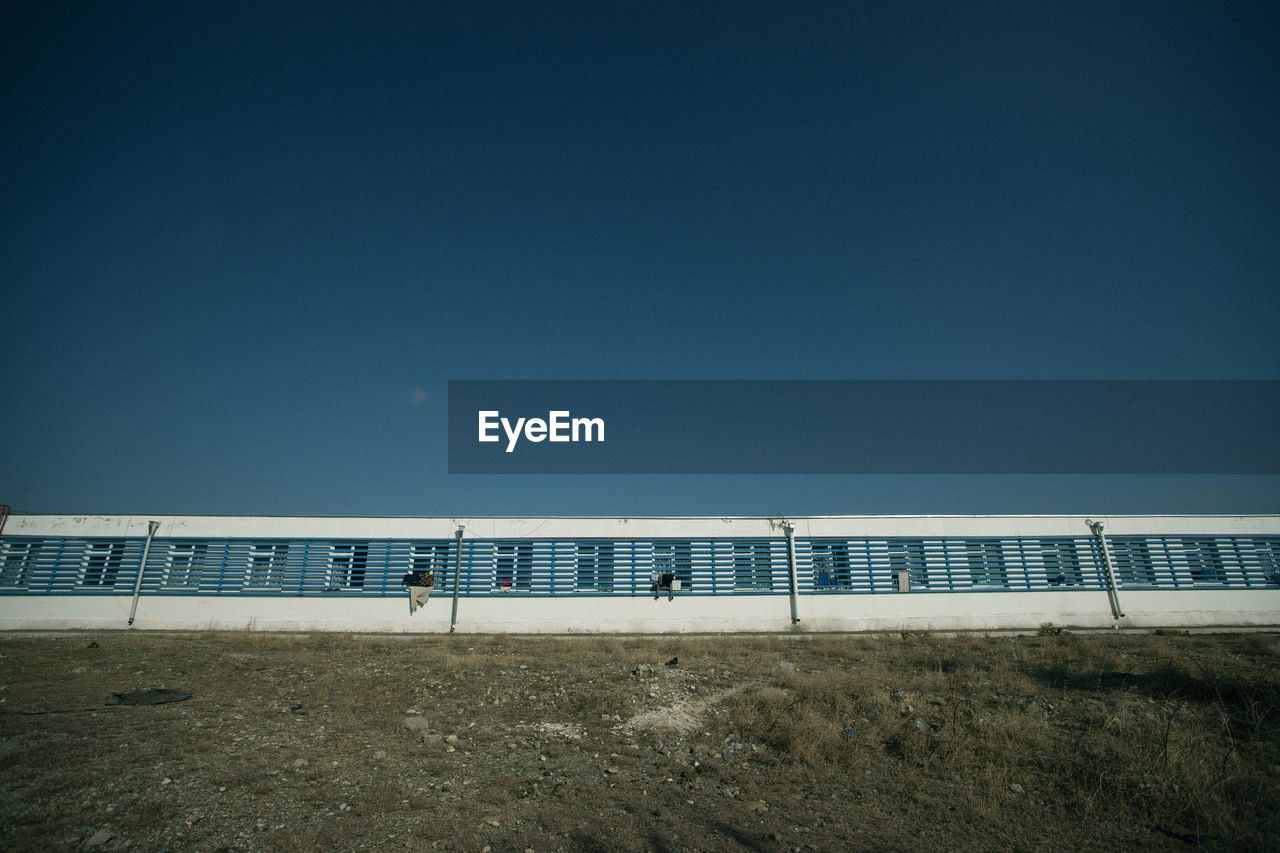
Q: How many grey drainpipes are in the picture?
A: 4